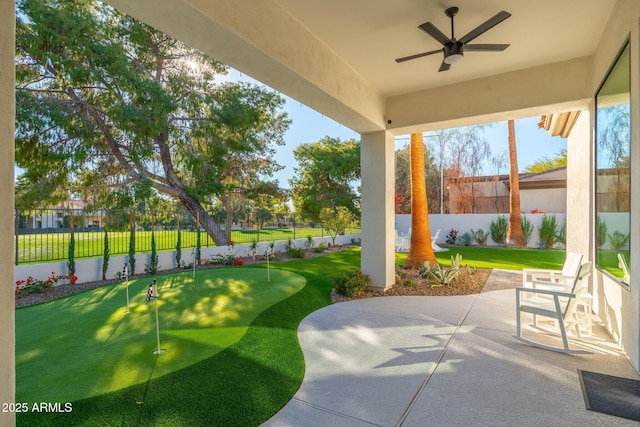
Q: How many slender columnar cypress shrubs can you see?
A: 6